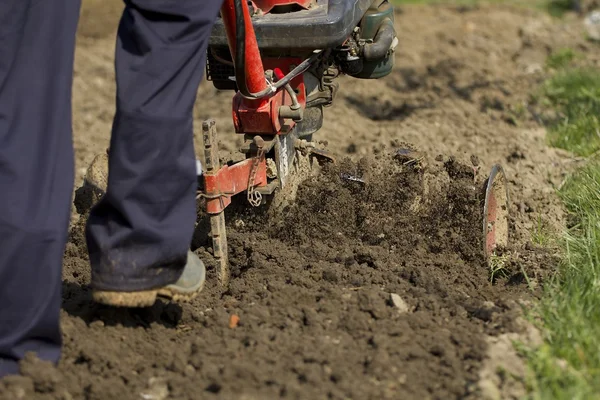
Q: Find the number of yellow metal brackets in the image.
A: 0